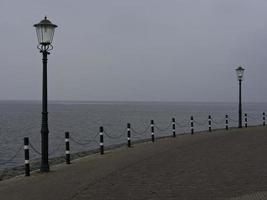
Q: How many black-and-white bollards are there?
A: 11